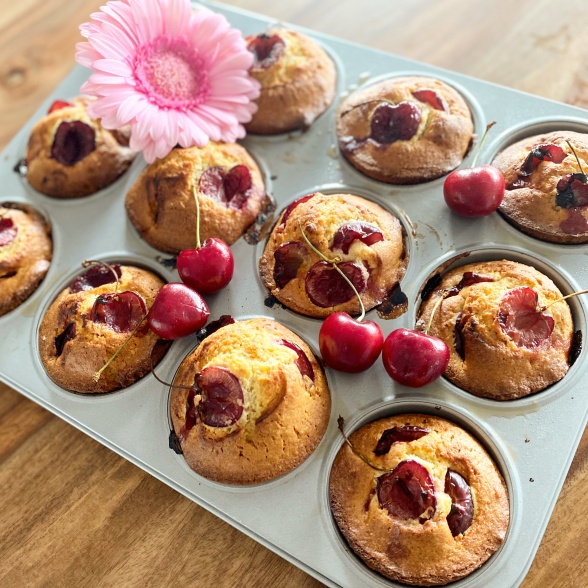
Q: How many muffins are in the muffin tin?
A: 11